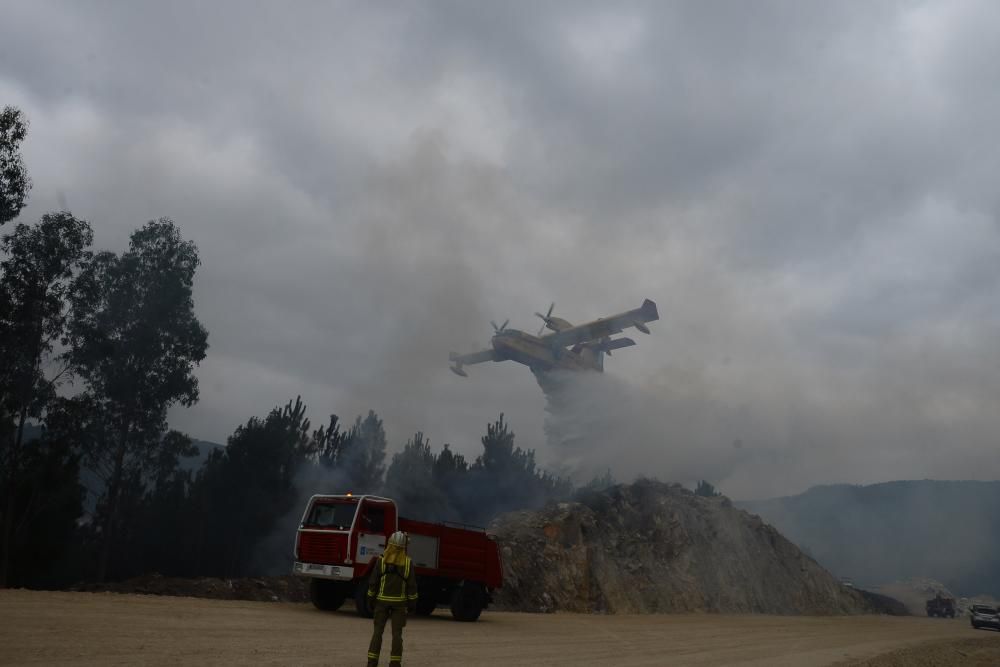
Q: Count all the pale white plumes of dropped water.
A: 1